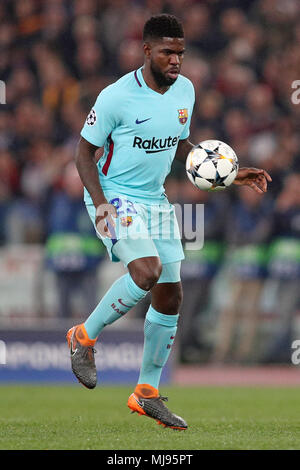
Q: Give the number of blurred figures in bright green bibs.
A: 4